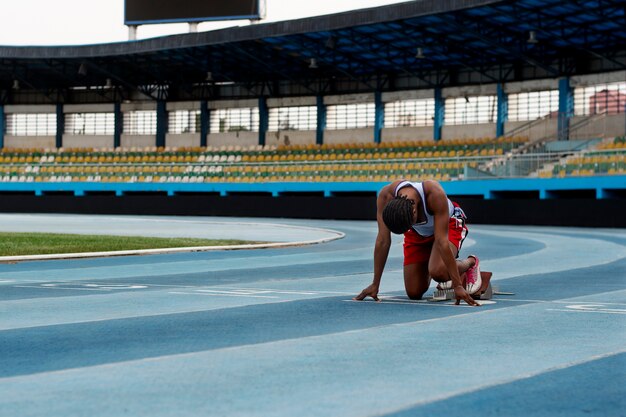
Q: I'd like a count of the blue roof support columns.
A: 11